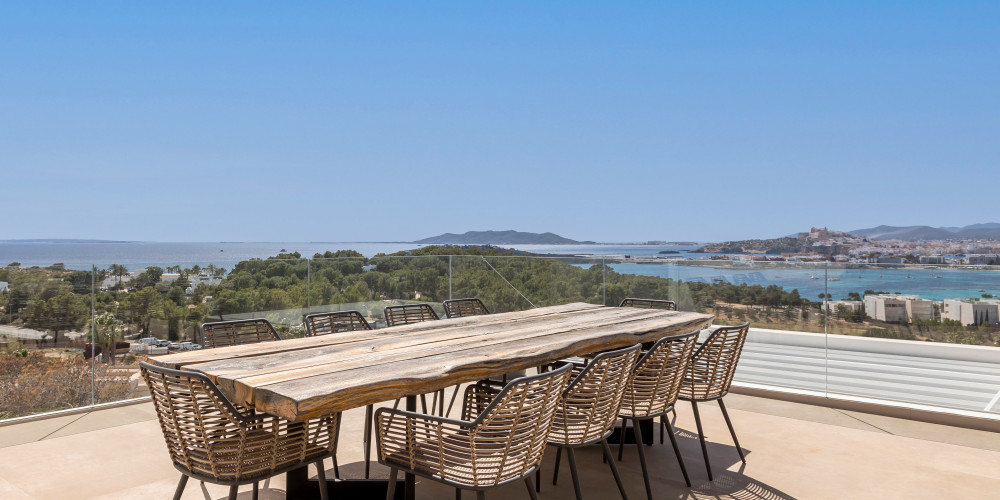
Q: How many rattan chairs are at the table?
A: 10